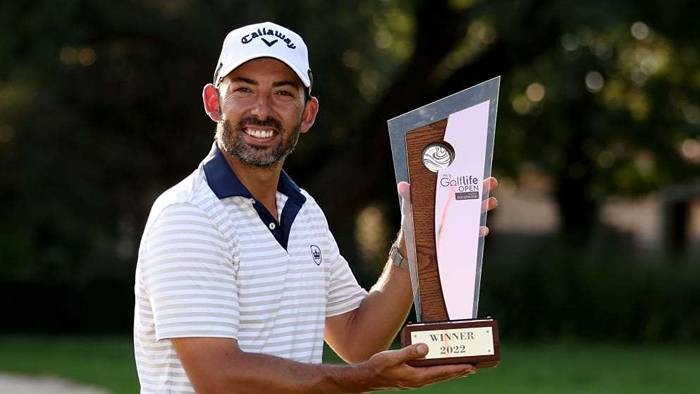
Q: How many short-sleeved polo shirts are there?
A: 1